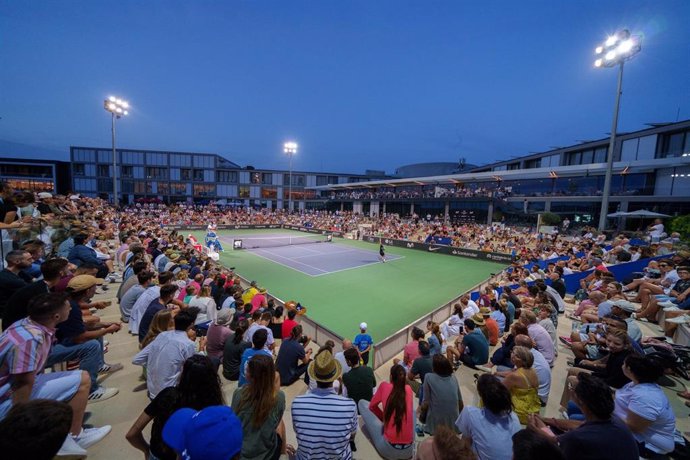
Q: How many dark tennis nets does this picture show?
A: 1